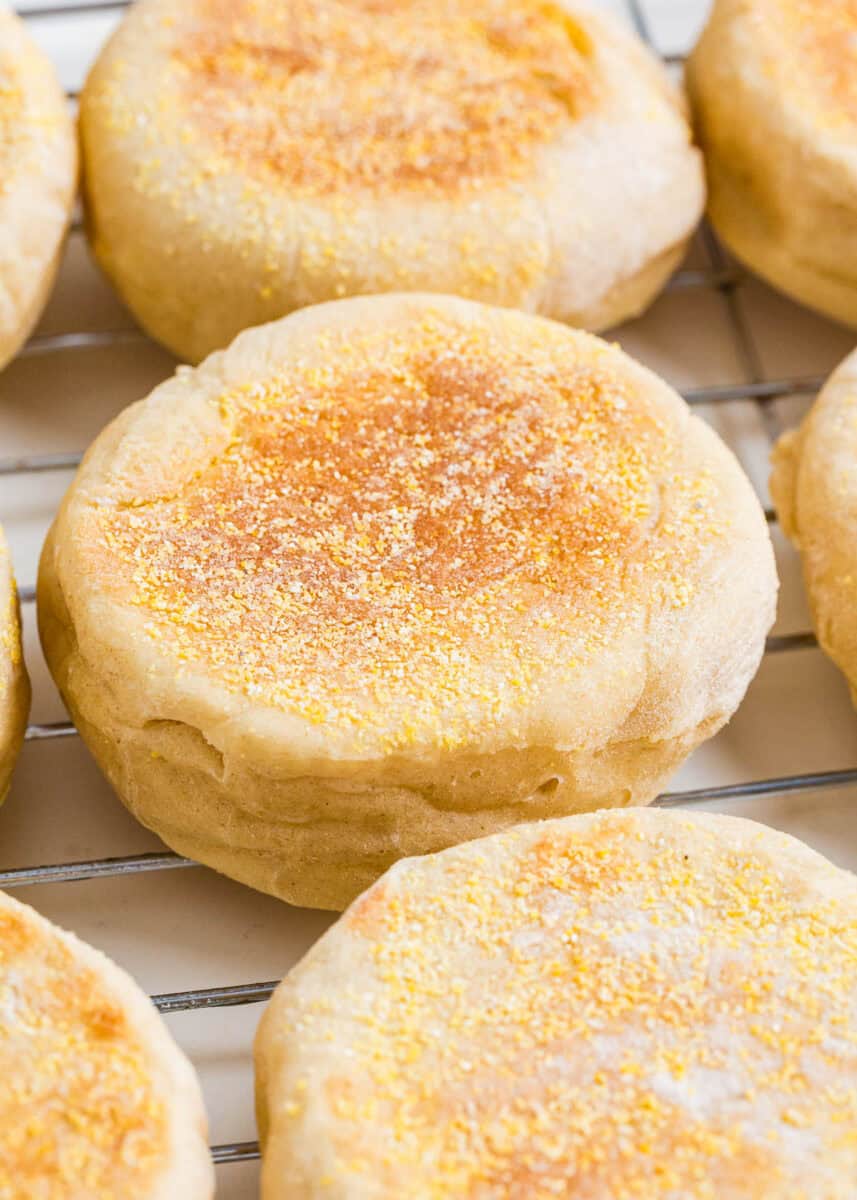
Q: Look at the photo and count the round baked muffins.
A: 8